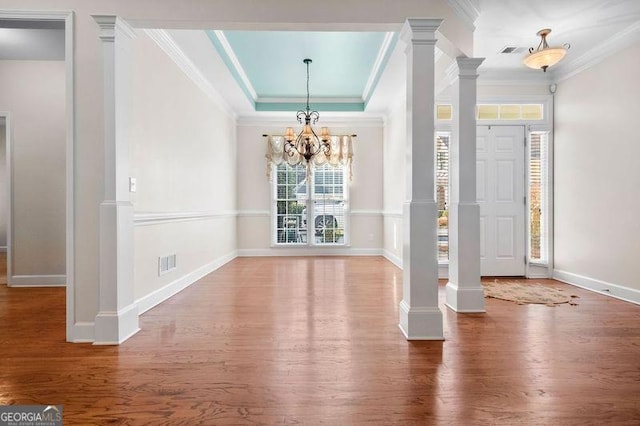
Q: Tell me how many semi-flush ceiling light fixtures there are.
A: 1